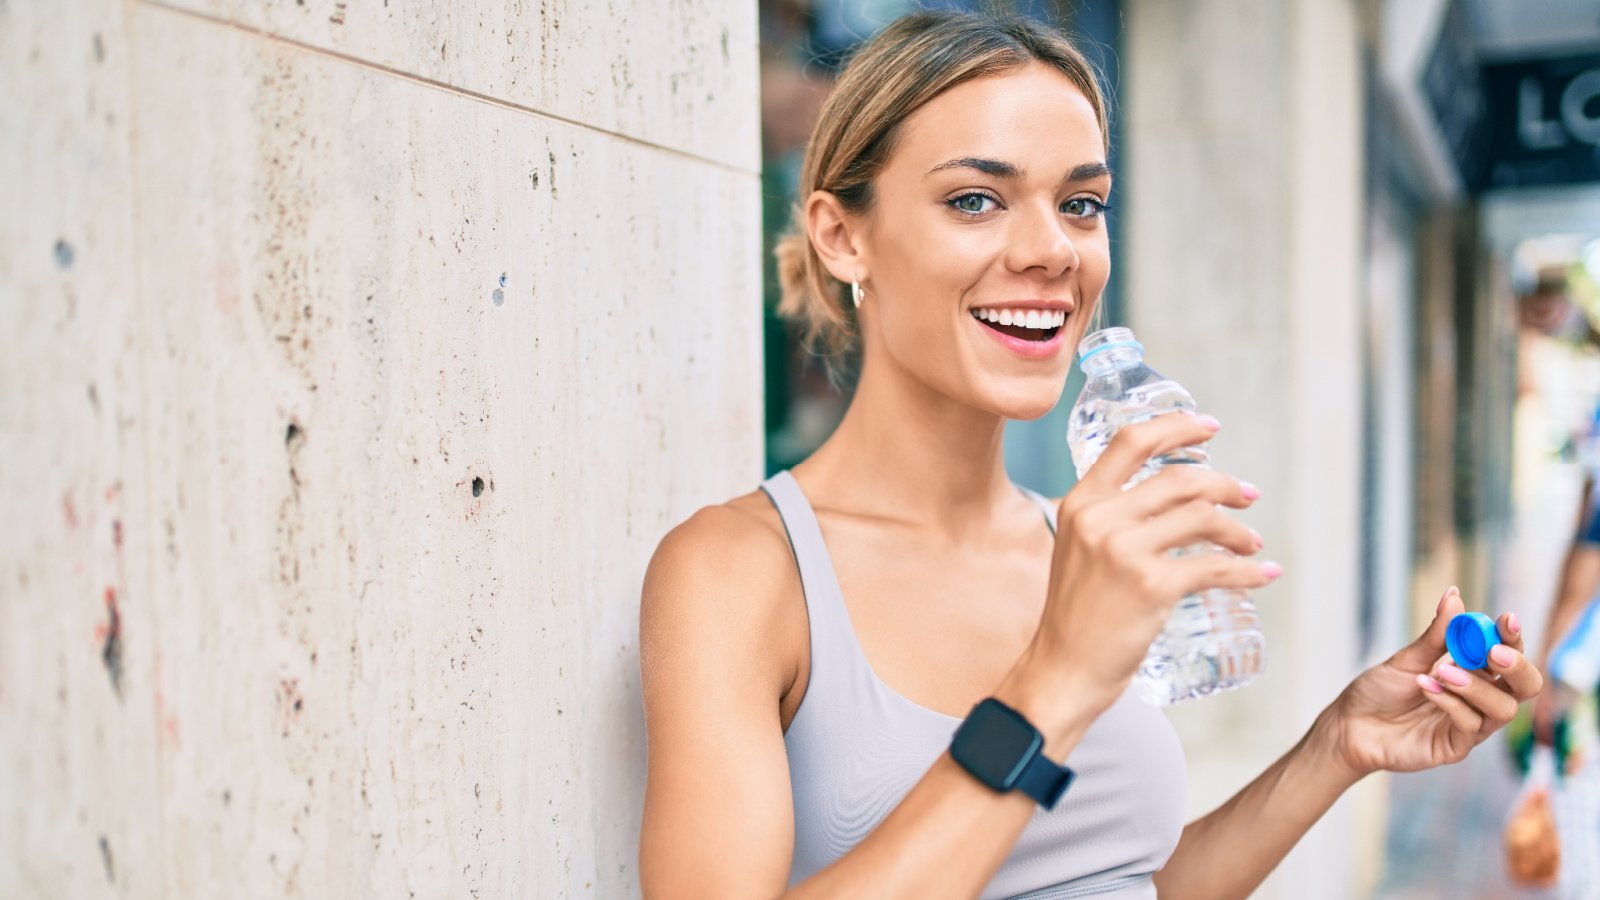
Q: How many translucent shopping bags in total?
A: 1